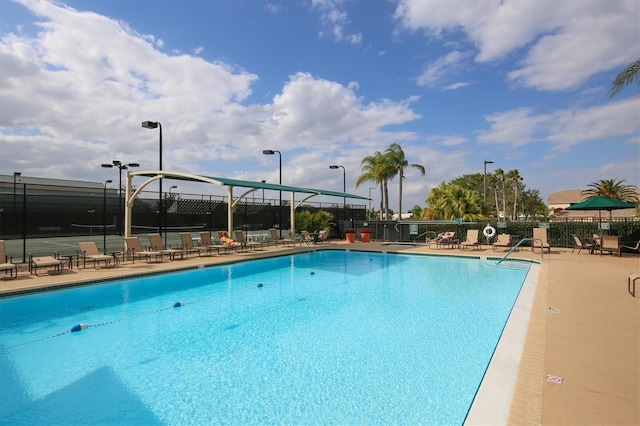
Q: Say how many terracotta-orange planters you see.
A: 2